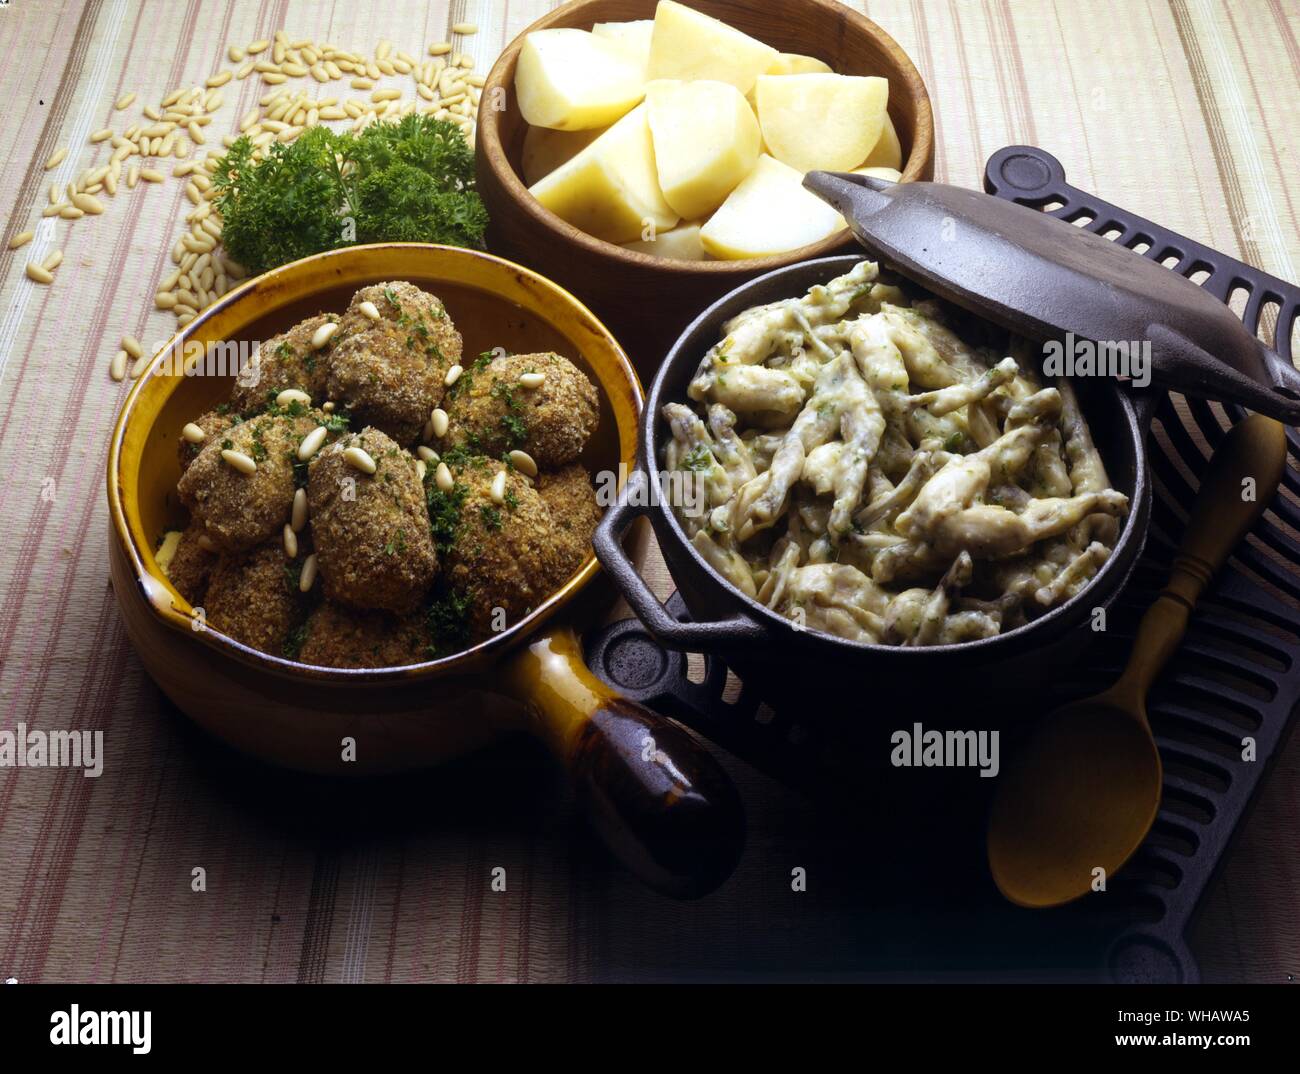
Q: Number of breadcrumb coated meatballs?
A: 11